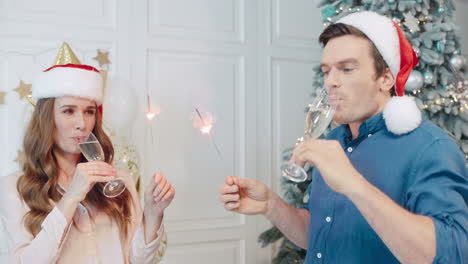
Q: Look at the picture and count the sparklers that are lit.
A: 2